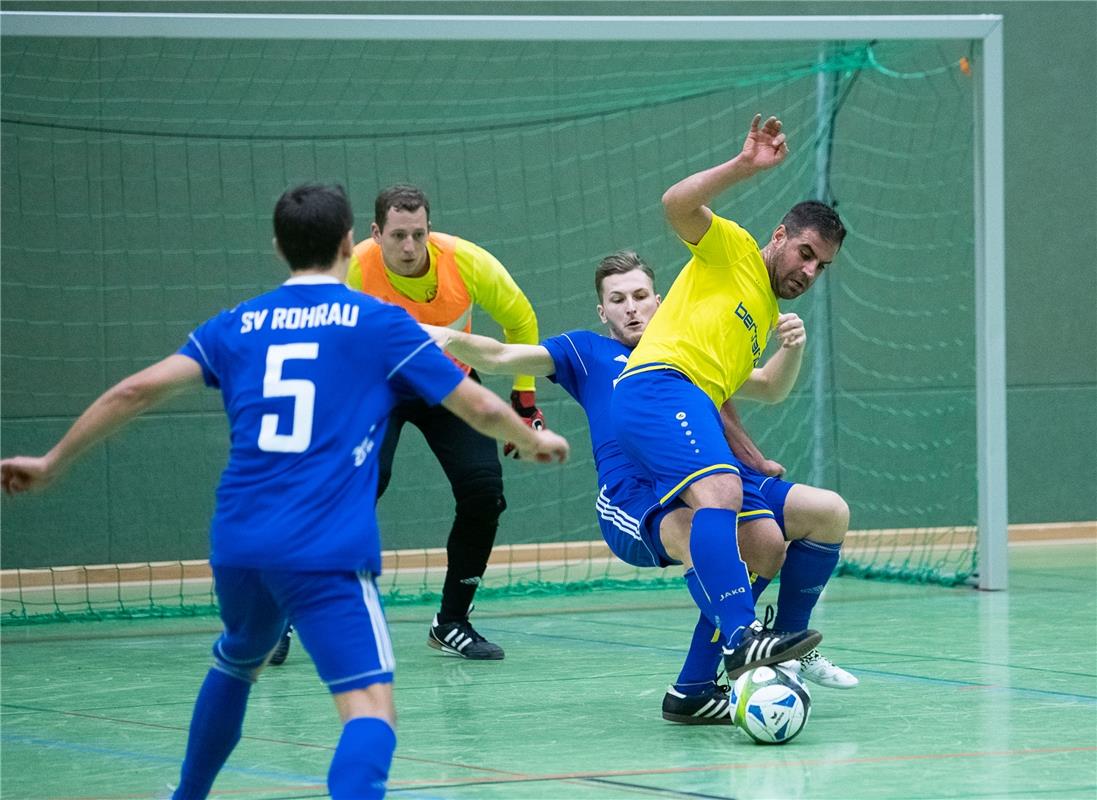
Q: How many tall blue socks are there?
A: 6